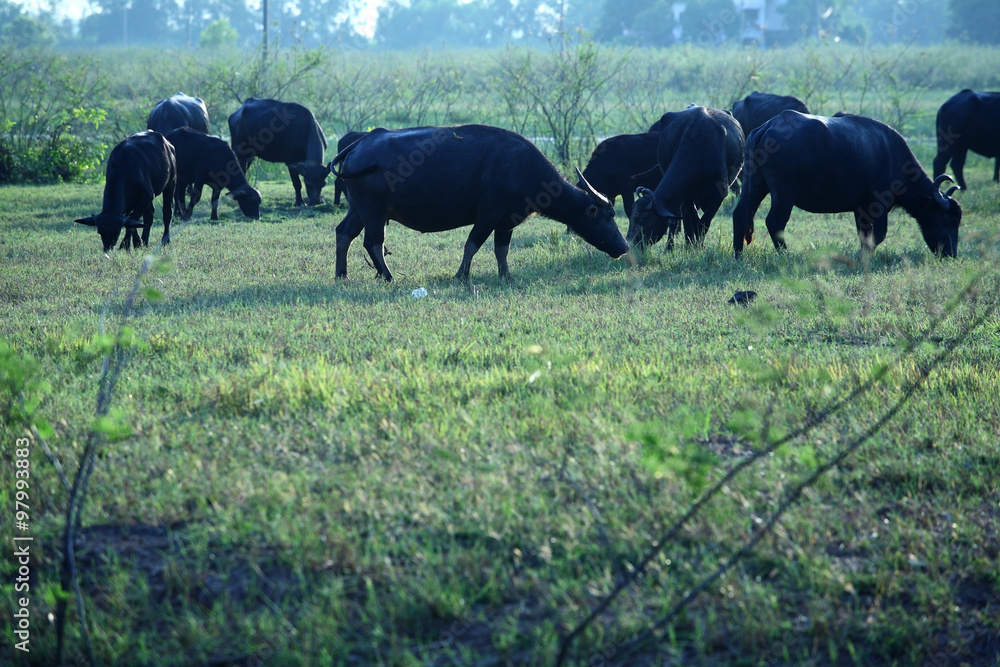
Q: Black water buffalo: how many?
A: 11